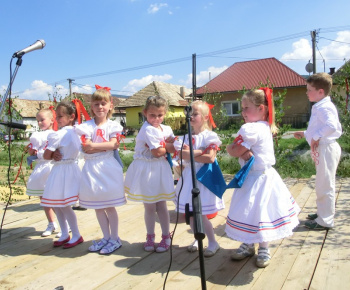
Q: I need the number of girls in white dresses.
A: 6